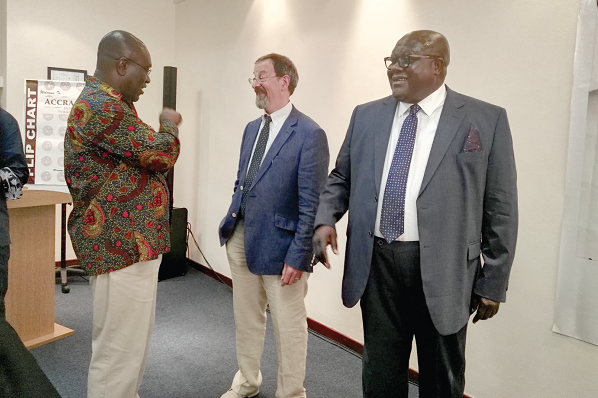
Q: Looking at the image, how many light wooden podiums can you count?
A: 1